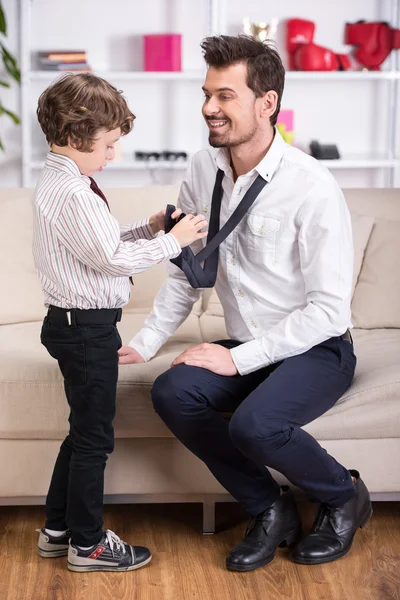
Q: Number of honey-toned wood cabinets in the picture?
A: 0